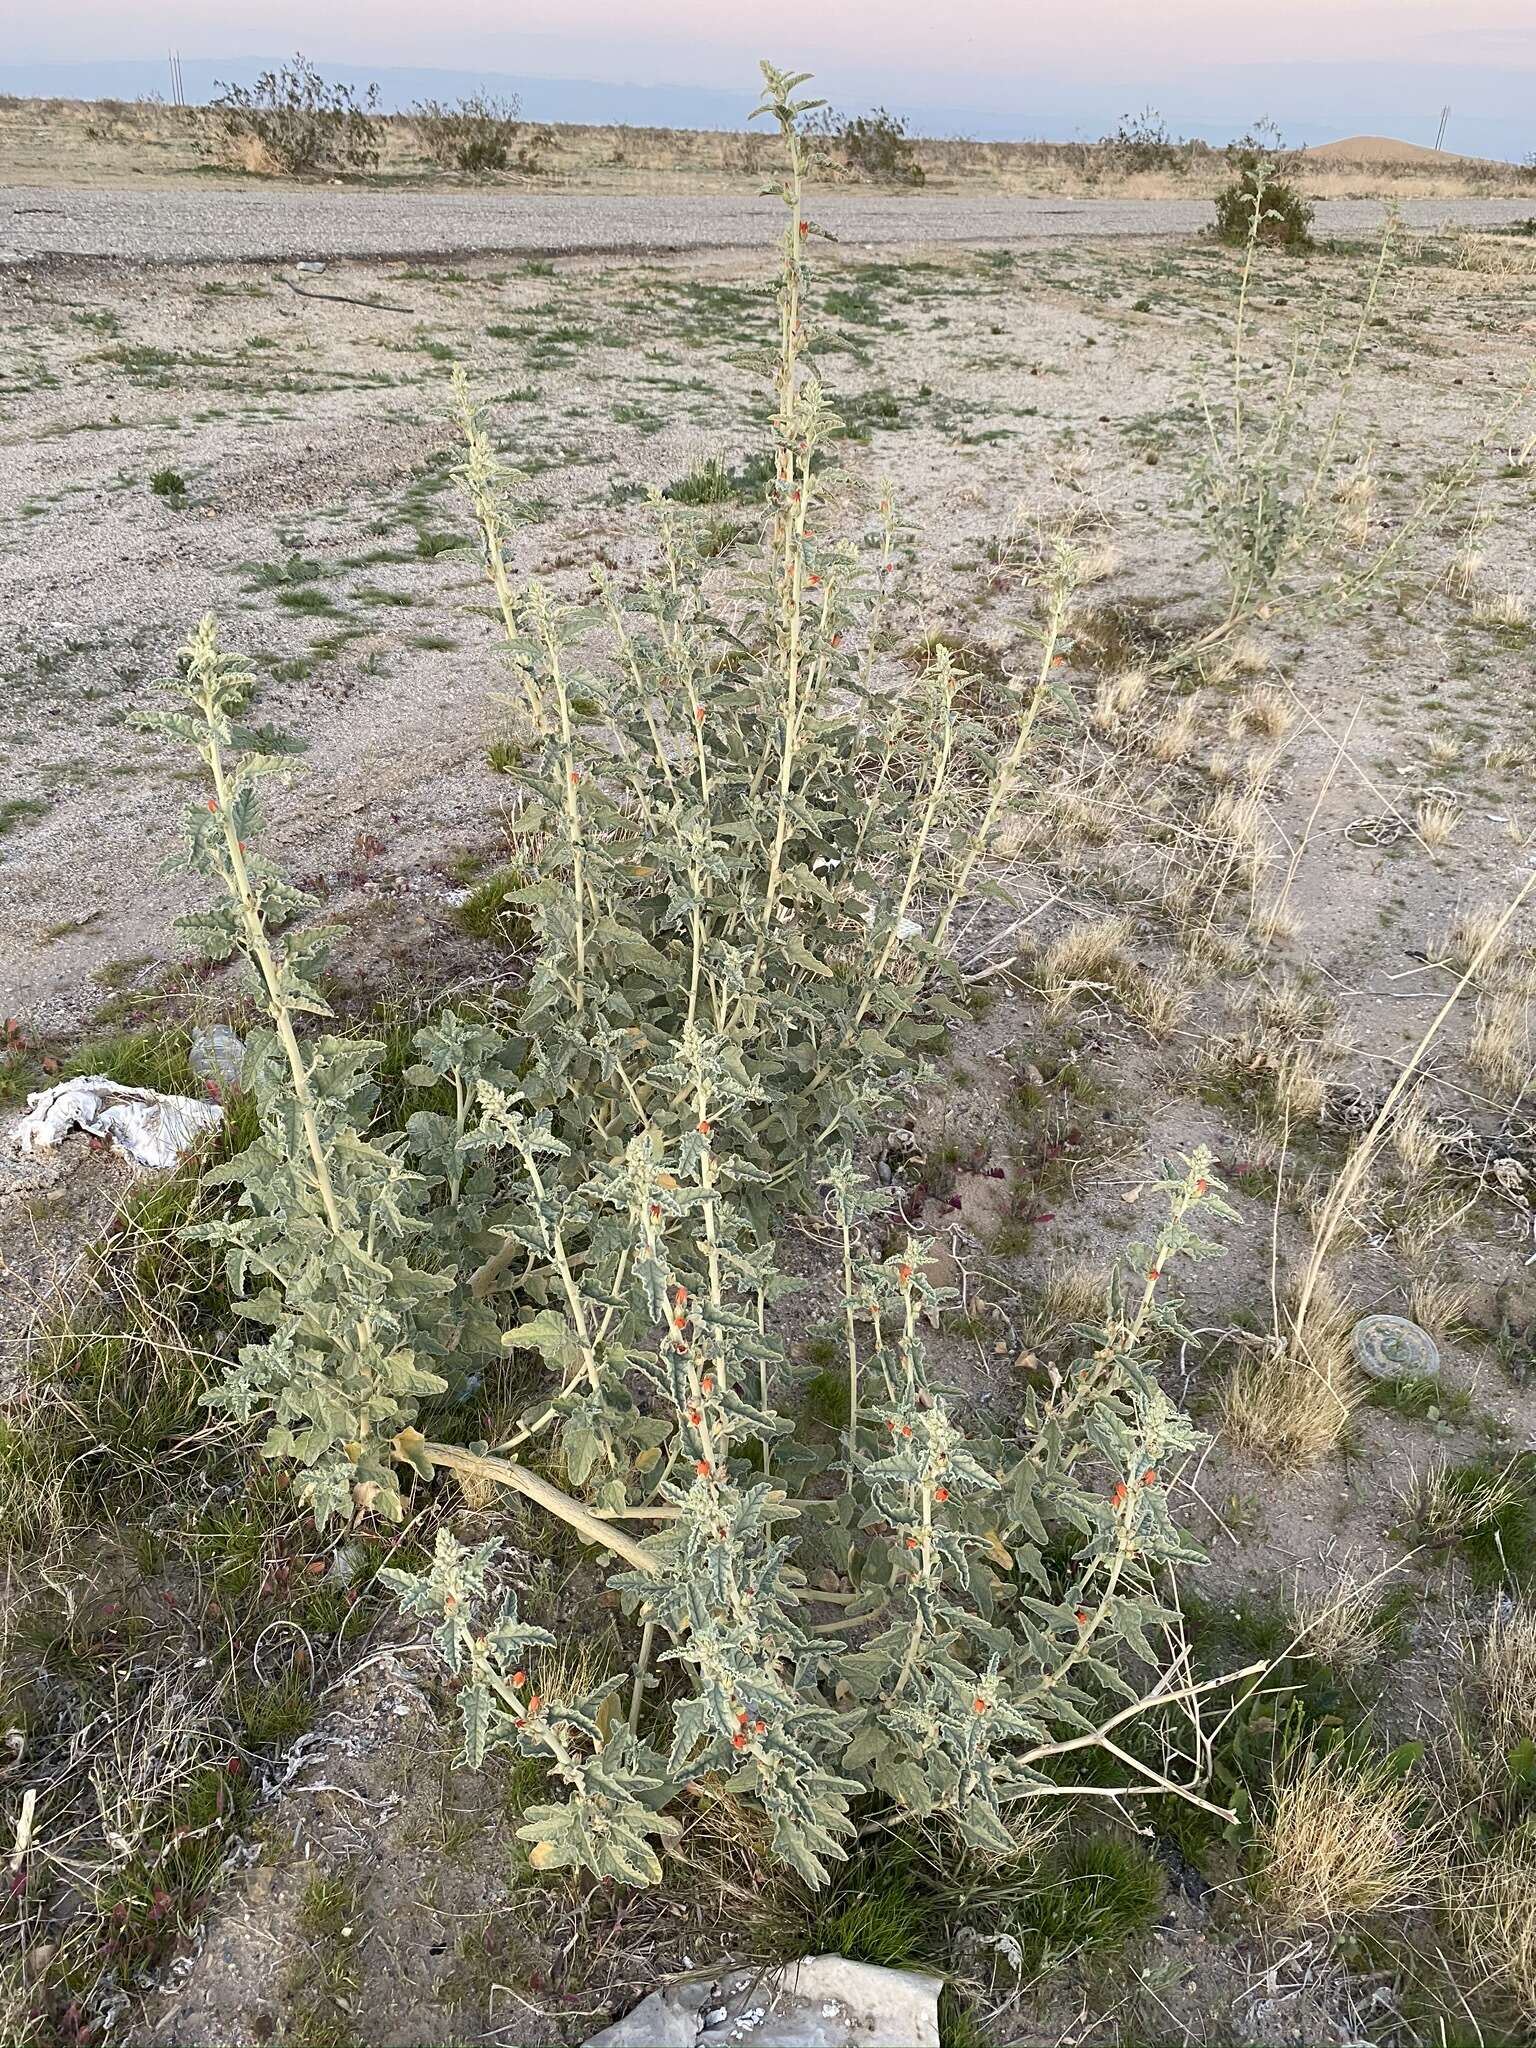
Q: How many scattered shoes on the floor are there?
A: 0